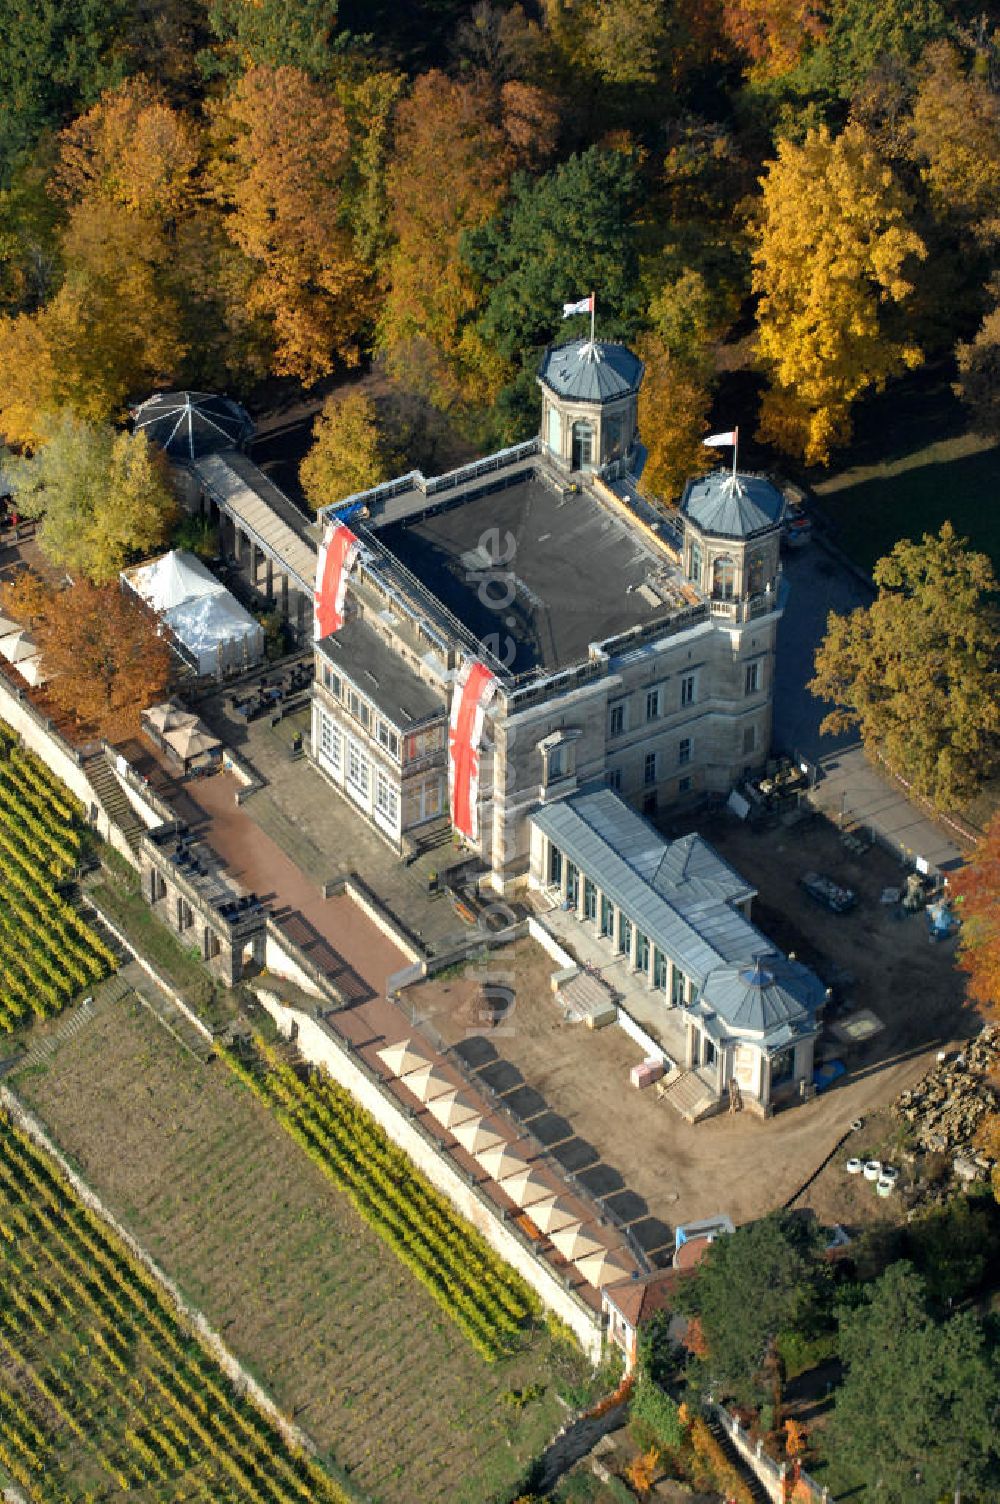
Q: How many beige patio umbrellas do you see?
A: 14